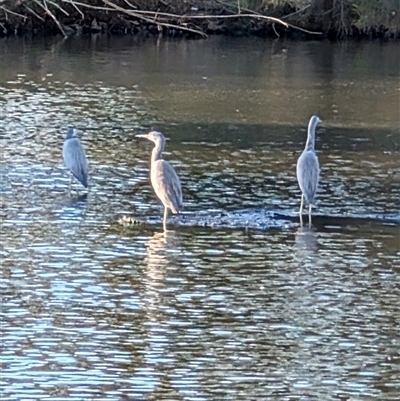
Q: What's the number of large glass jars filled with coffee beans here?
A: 0